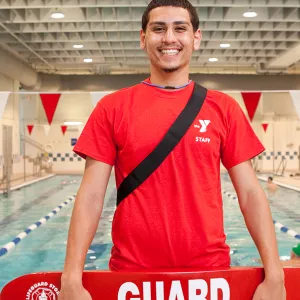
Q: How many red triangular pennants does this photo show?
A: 5